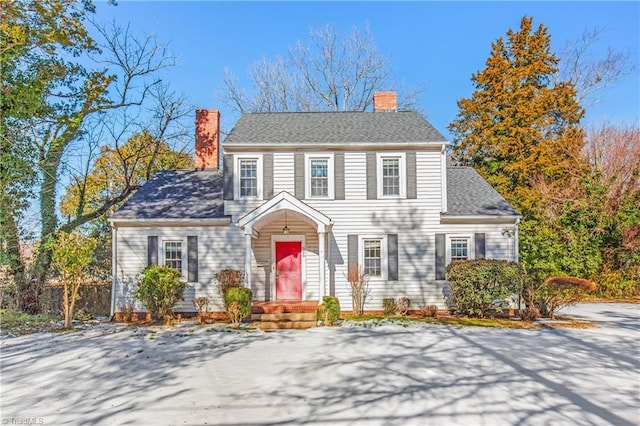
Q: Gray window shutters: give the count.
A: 12